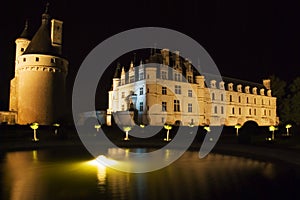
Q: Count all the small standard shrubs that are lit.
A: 11